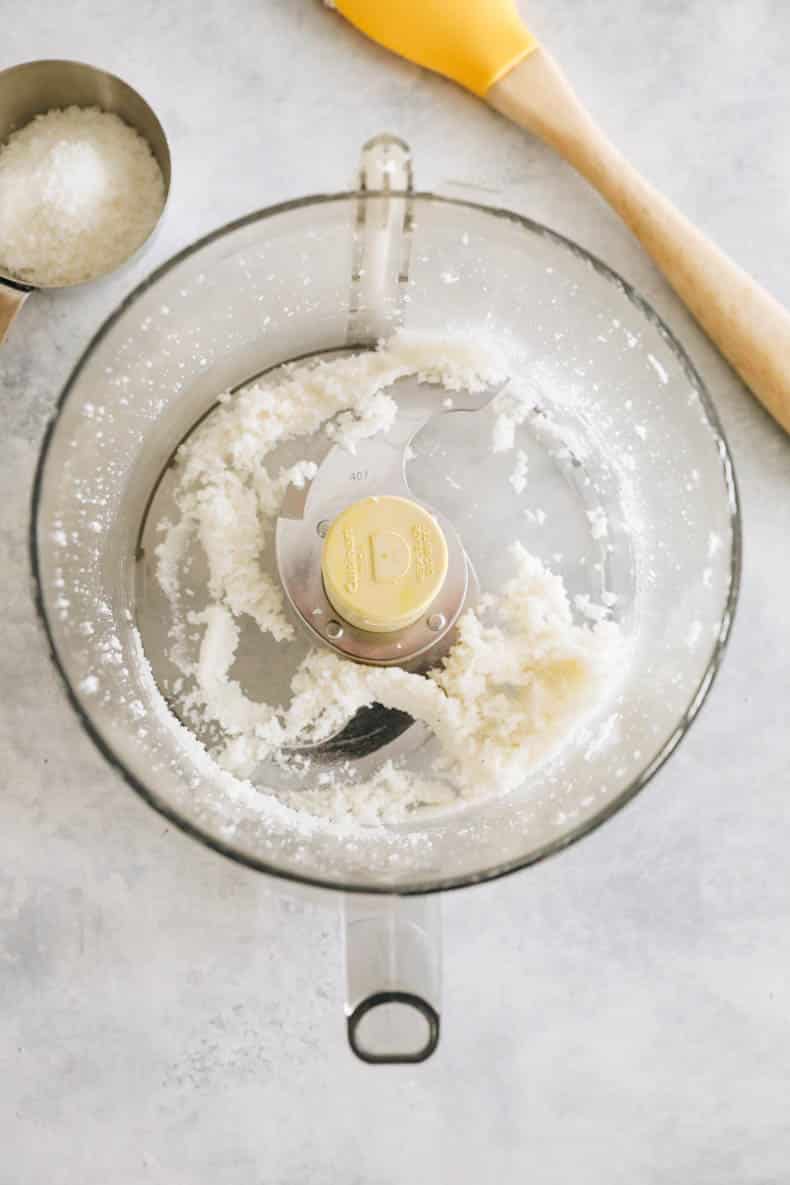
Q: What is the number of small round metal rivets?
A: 3